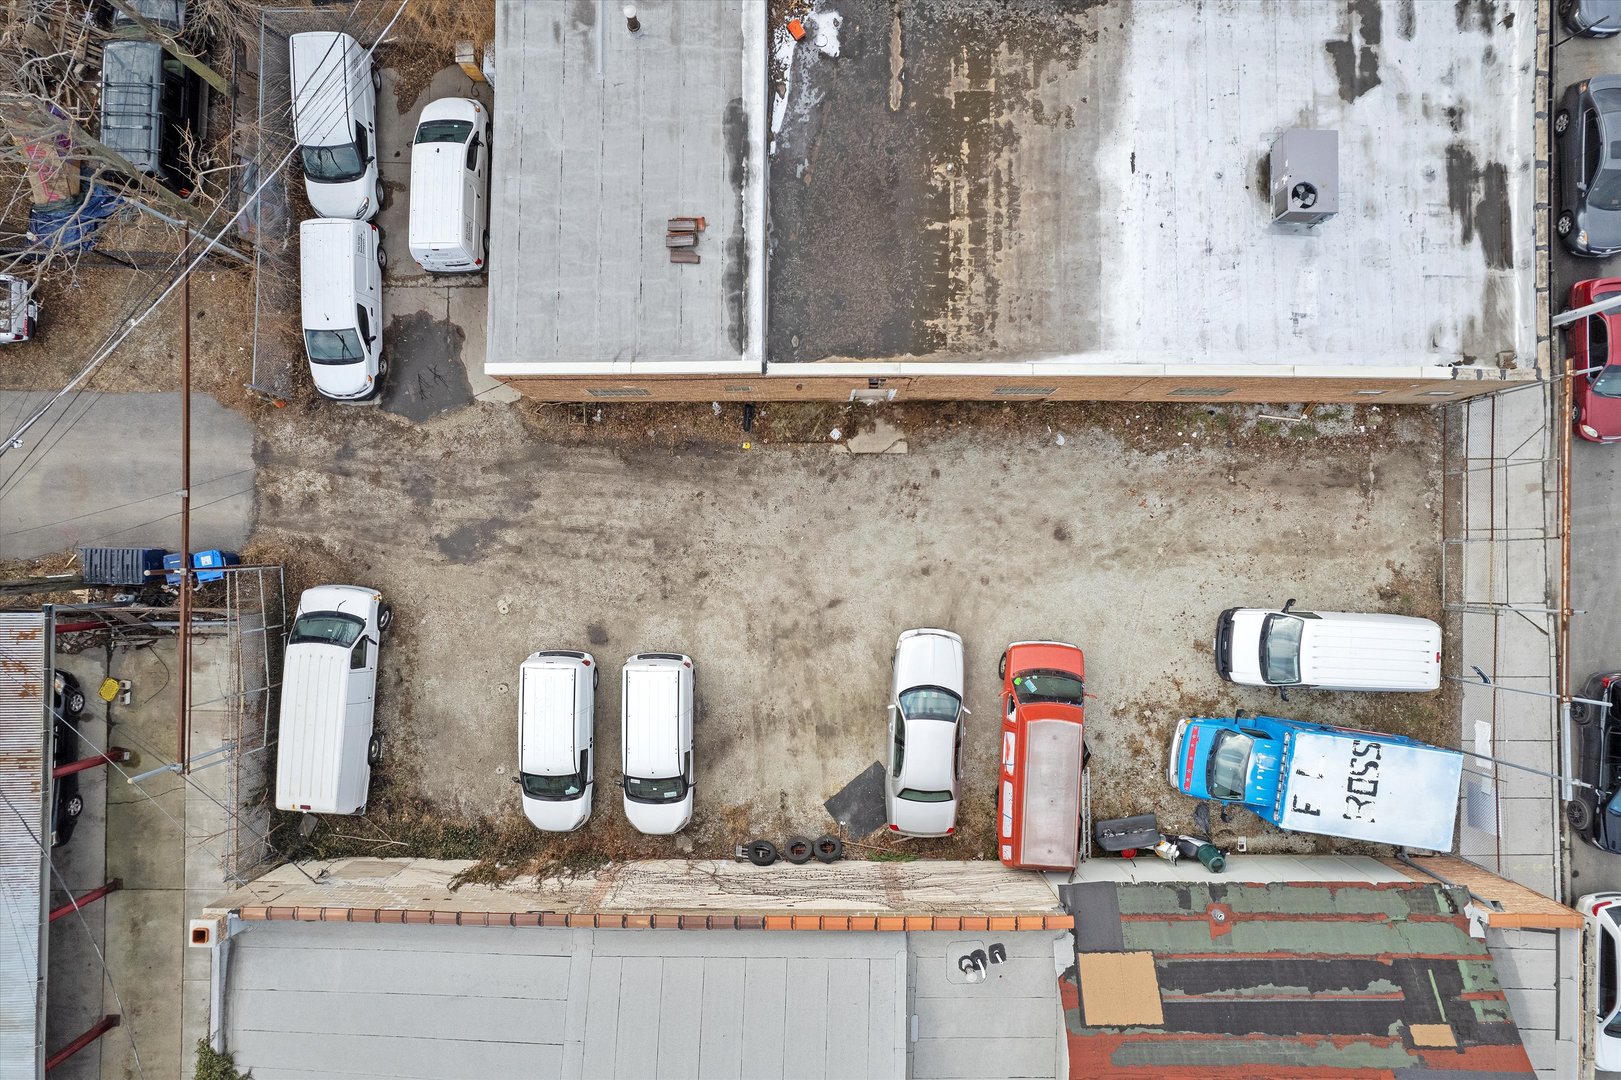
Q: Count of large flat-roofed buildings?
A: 2